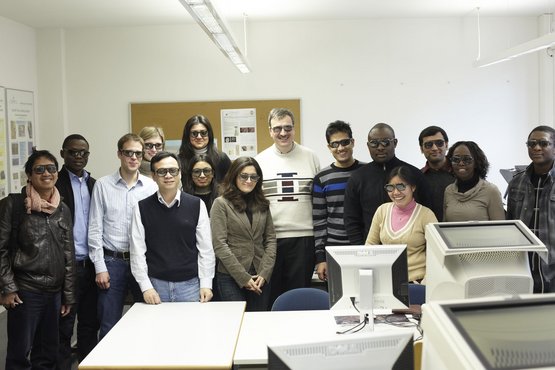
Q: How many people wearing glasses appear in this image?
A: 15